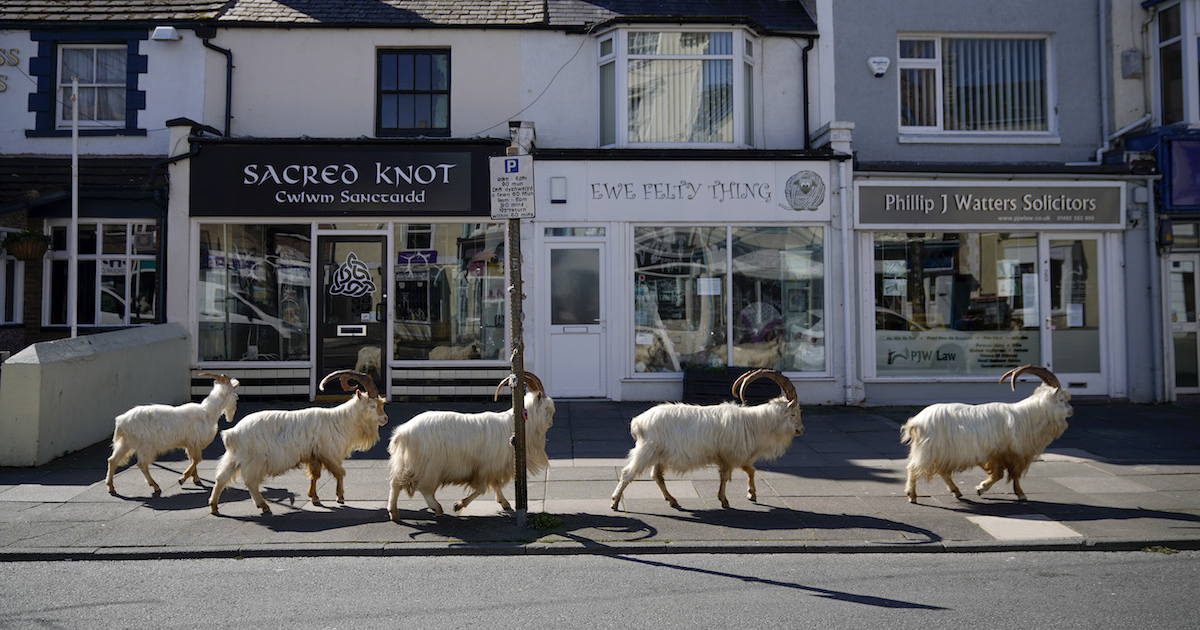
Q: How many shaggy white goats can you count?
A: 5